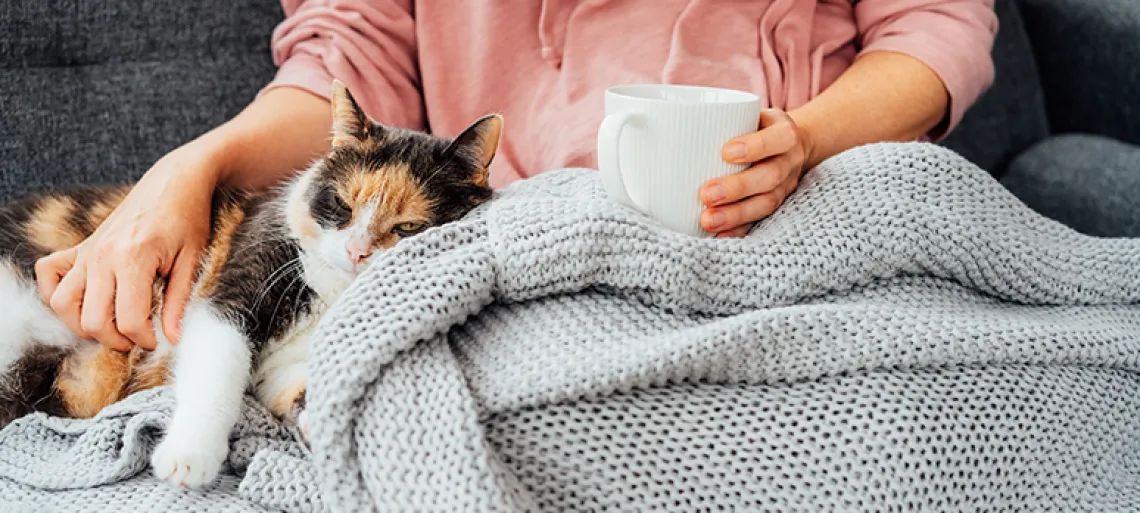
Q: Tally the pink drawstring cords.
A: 1